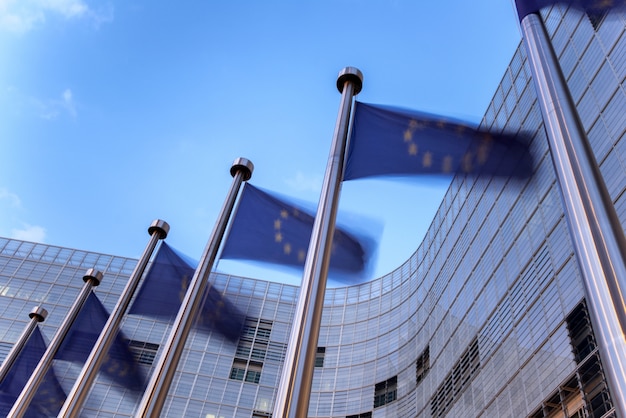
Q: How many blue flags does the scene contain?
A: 6